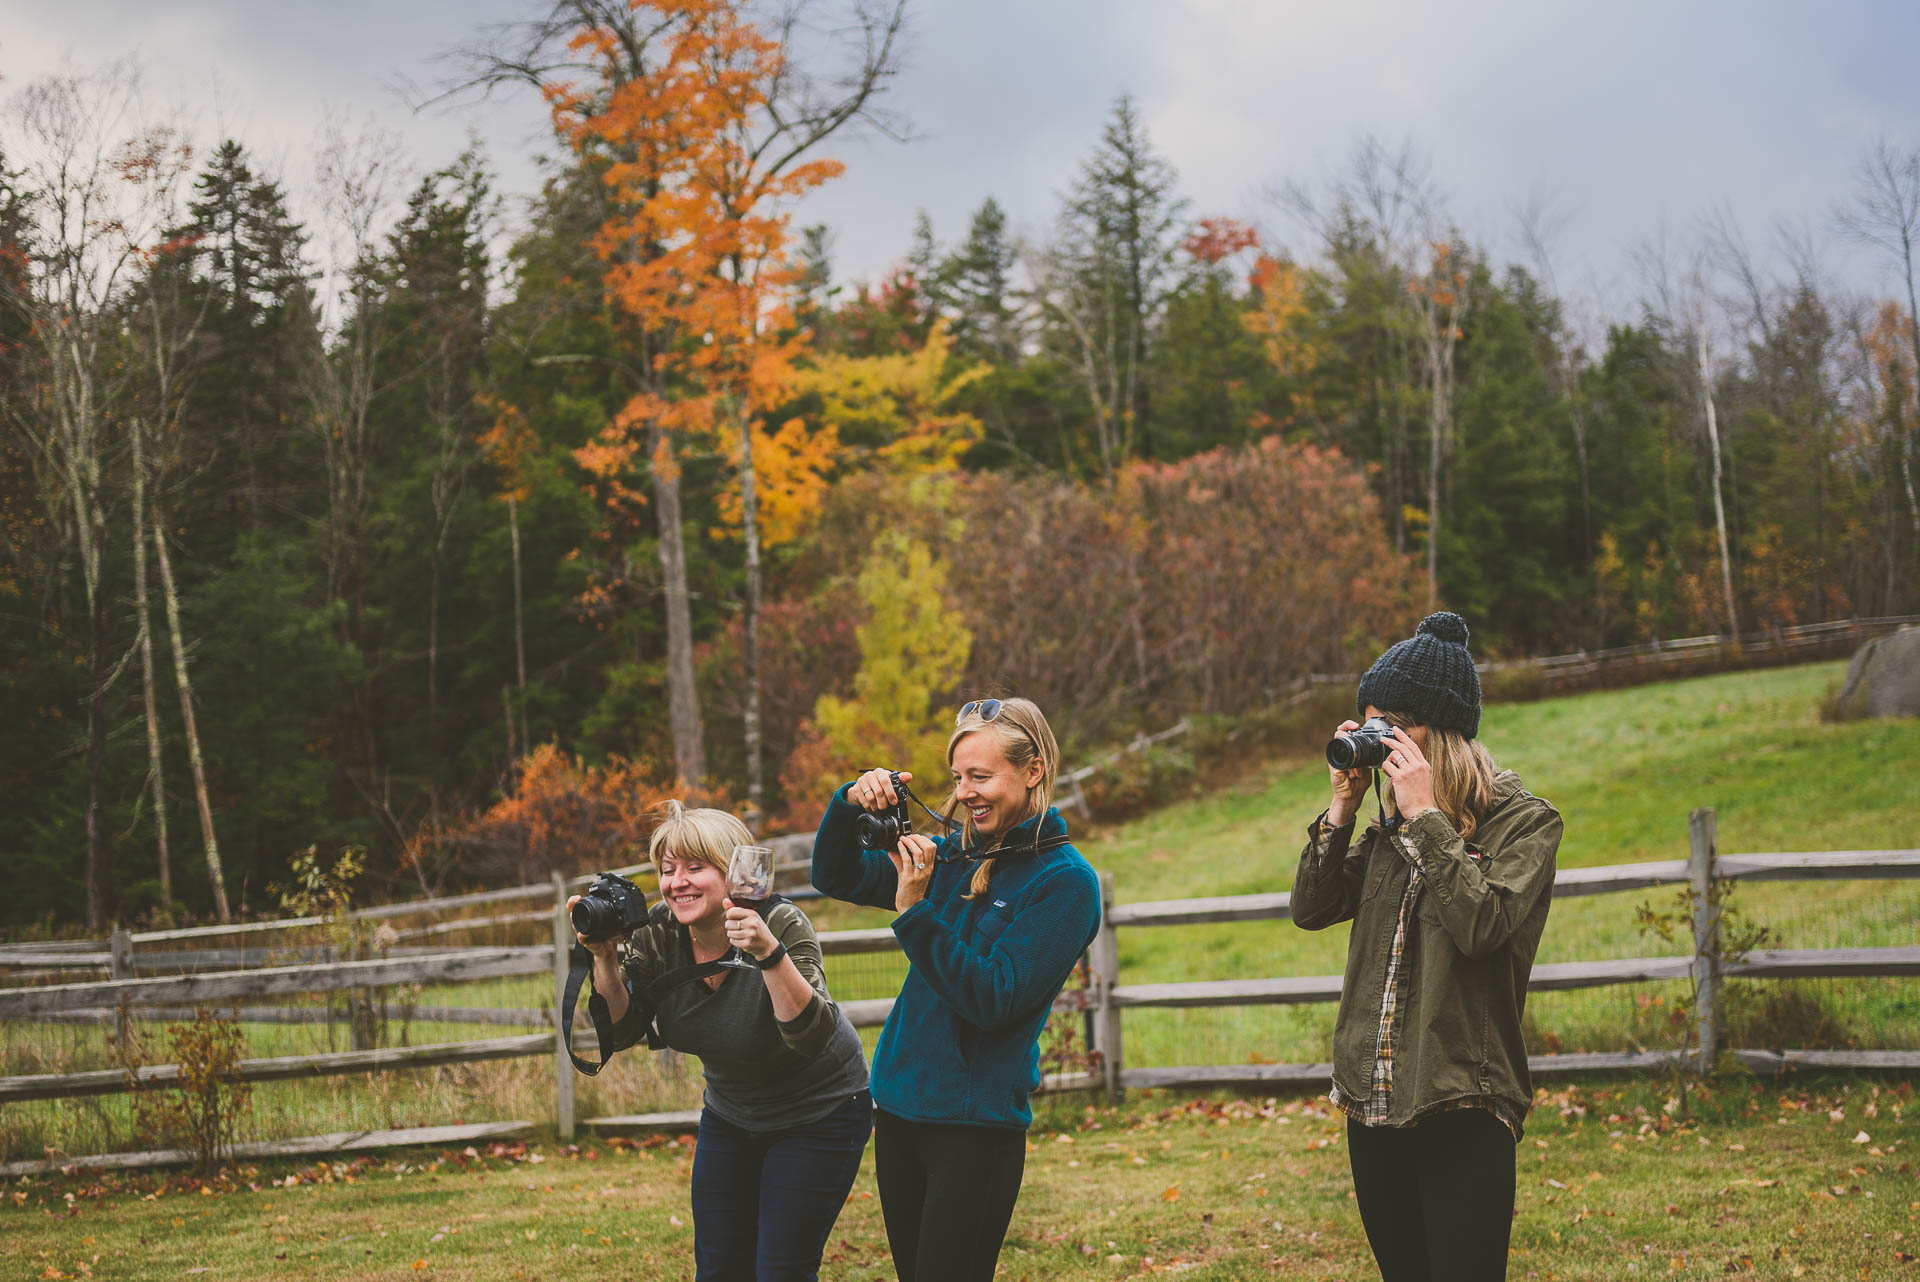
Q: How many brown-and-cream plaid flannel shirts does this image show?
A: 1